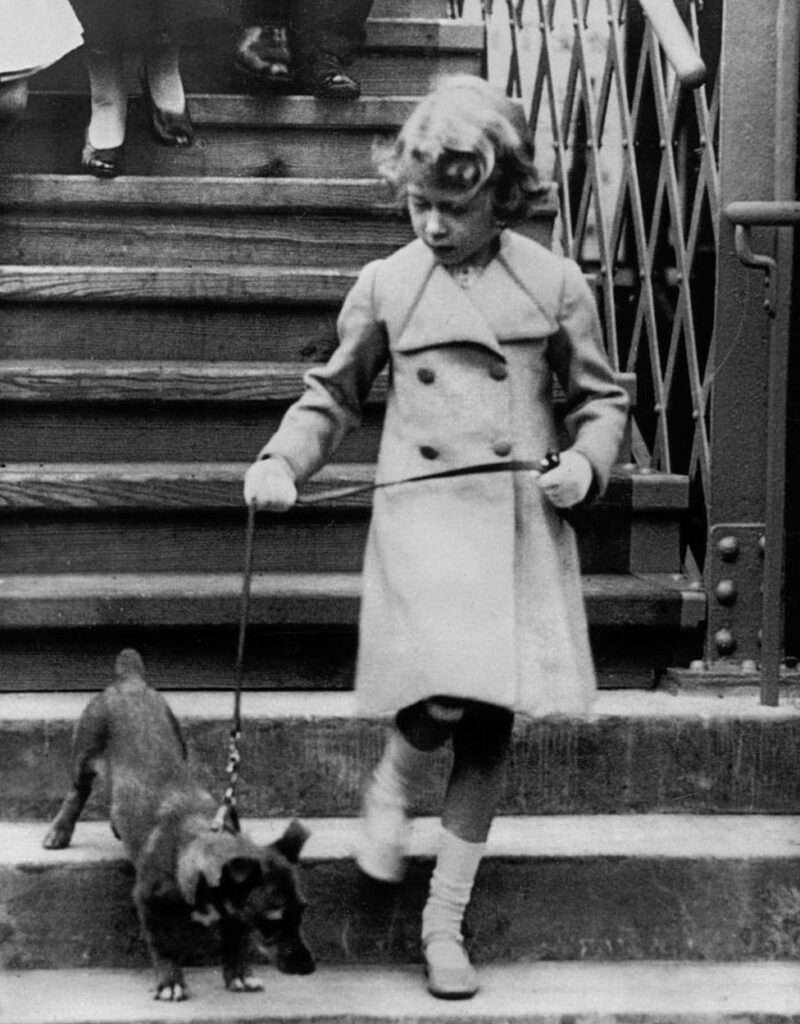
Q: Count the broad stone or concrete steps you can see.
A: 3